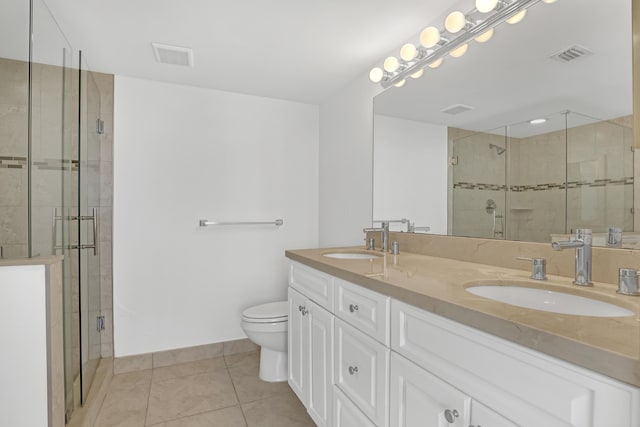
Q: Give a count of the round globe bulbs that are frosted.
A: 6